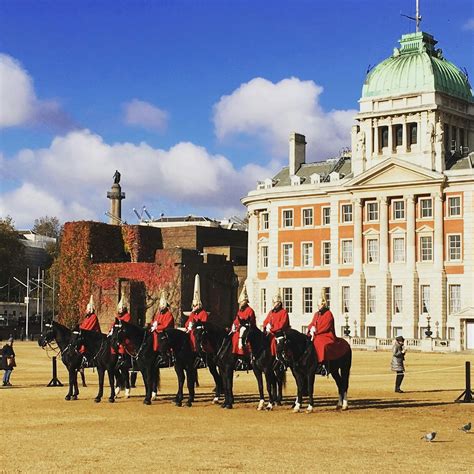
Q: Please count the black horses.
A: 7